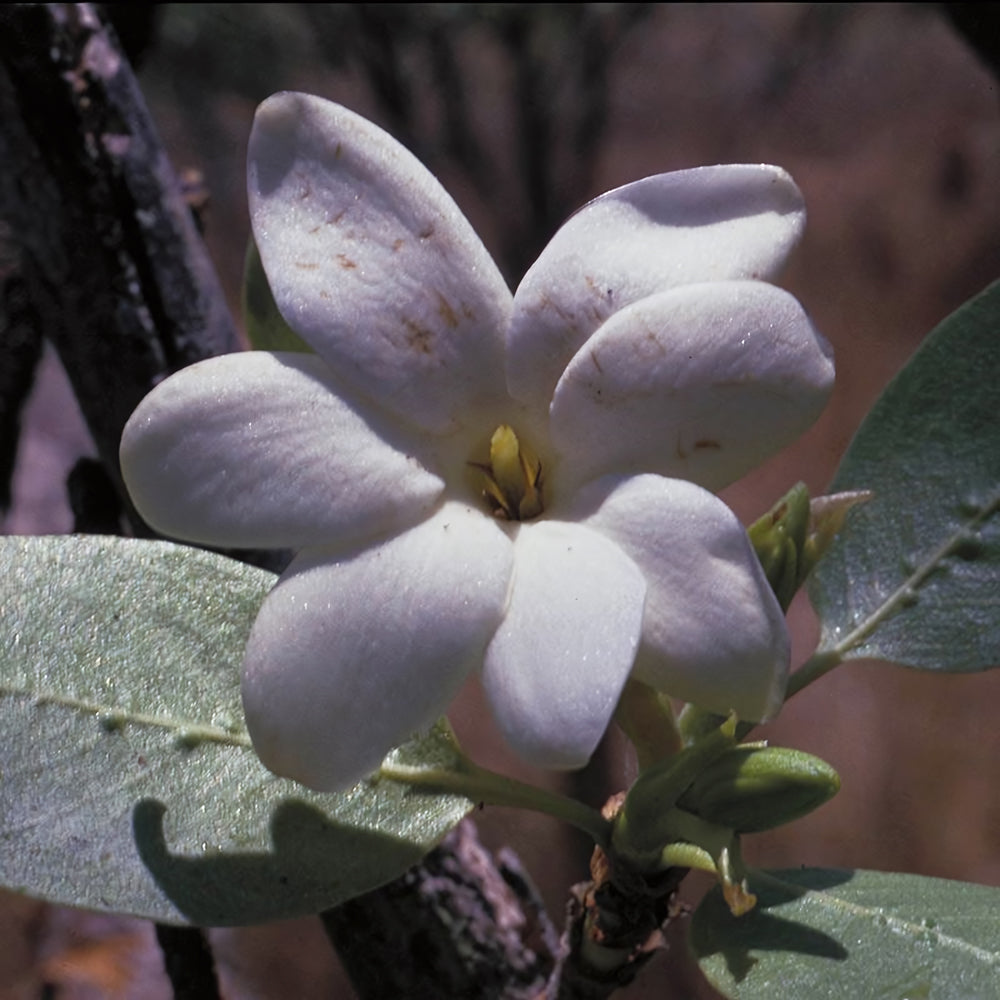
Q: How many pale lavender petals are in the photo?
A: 7